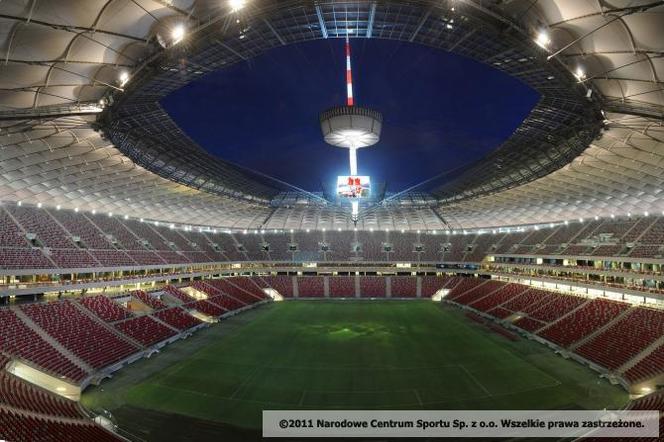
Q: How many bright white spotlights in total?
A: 5